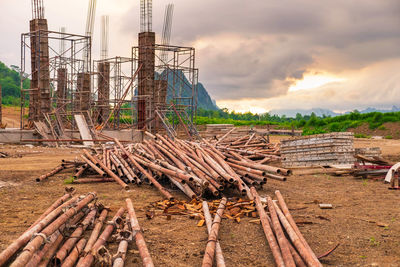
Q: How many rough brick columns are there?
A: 6